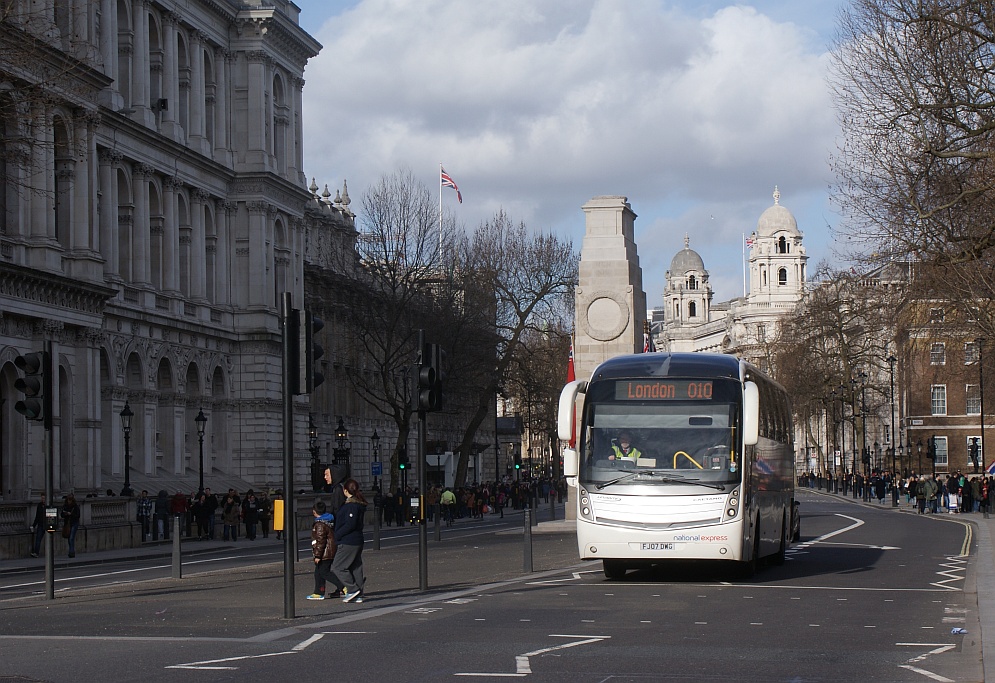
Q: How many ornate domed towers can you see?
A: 2